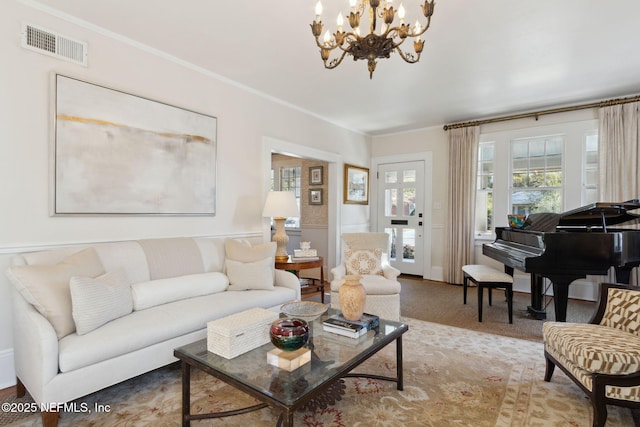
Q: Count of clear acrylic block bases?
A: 1